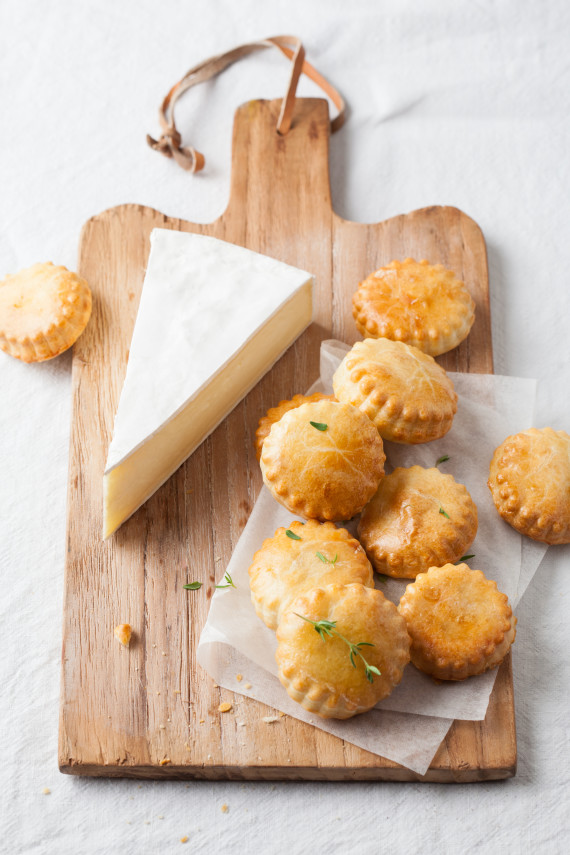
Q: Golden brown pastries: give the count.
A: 10